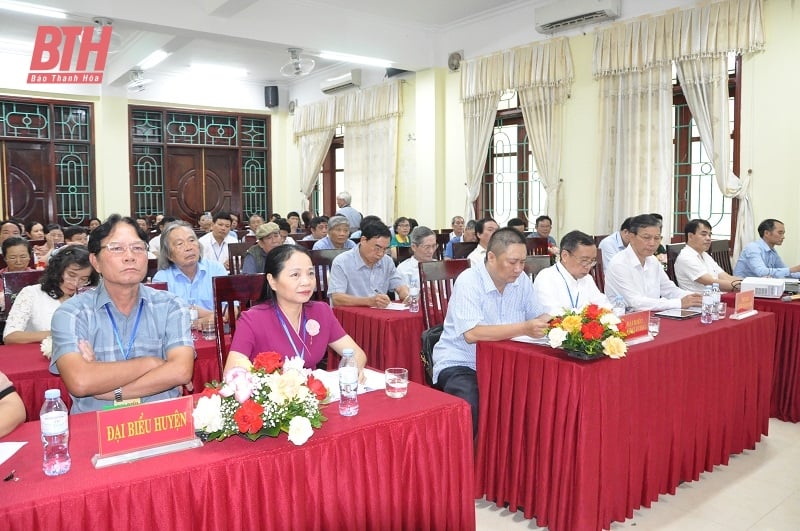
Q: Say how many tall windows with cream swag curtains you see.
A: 3